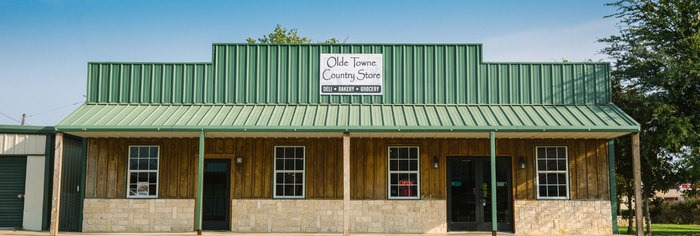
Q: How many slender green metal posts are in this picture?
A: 2